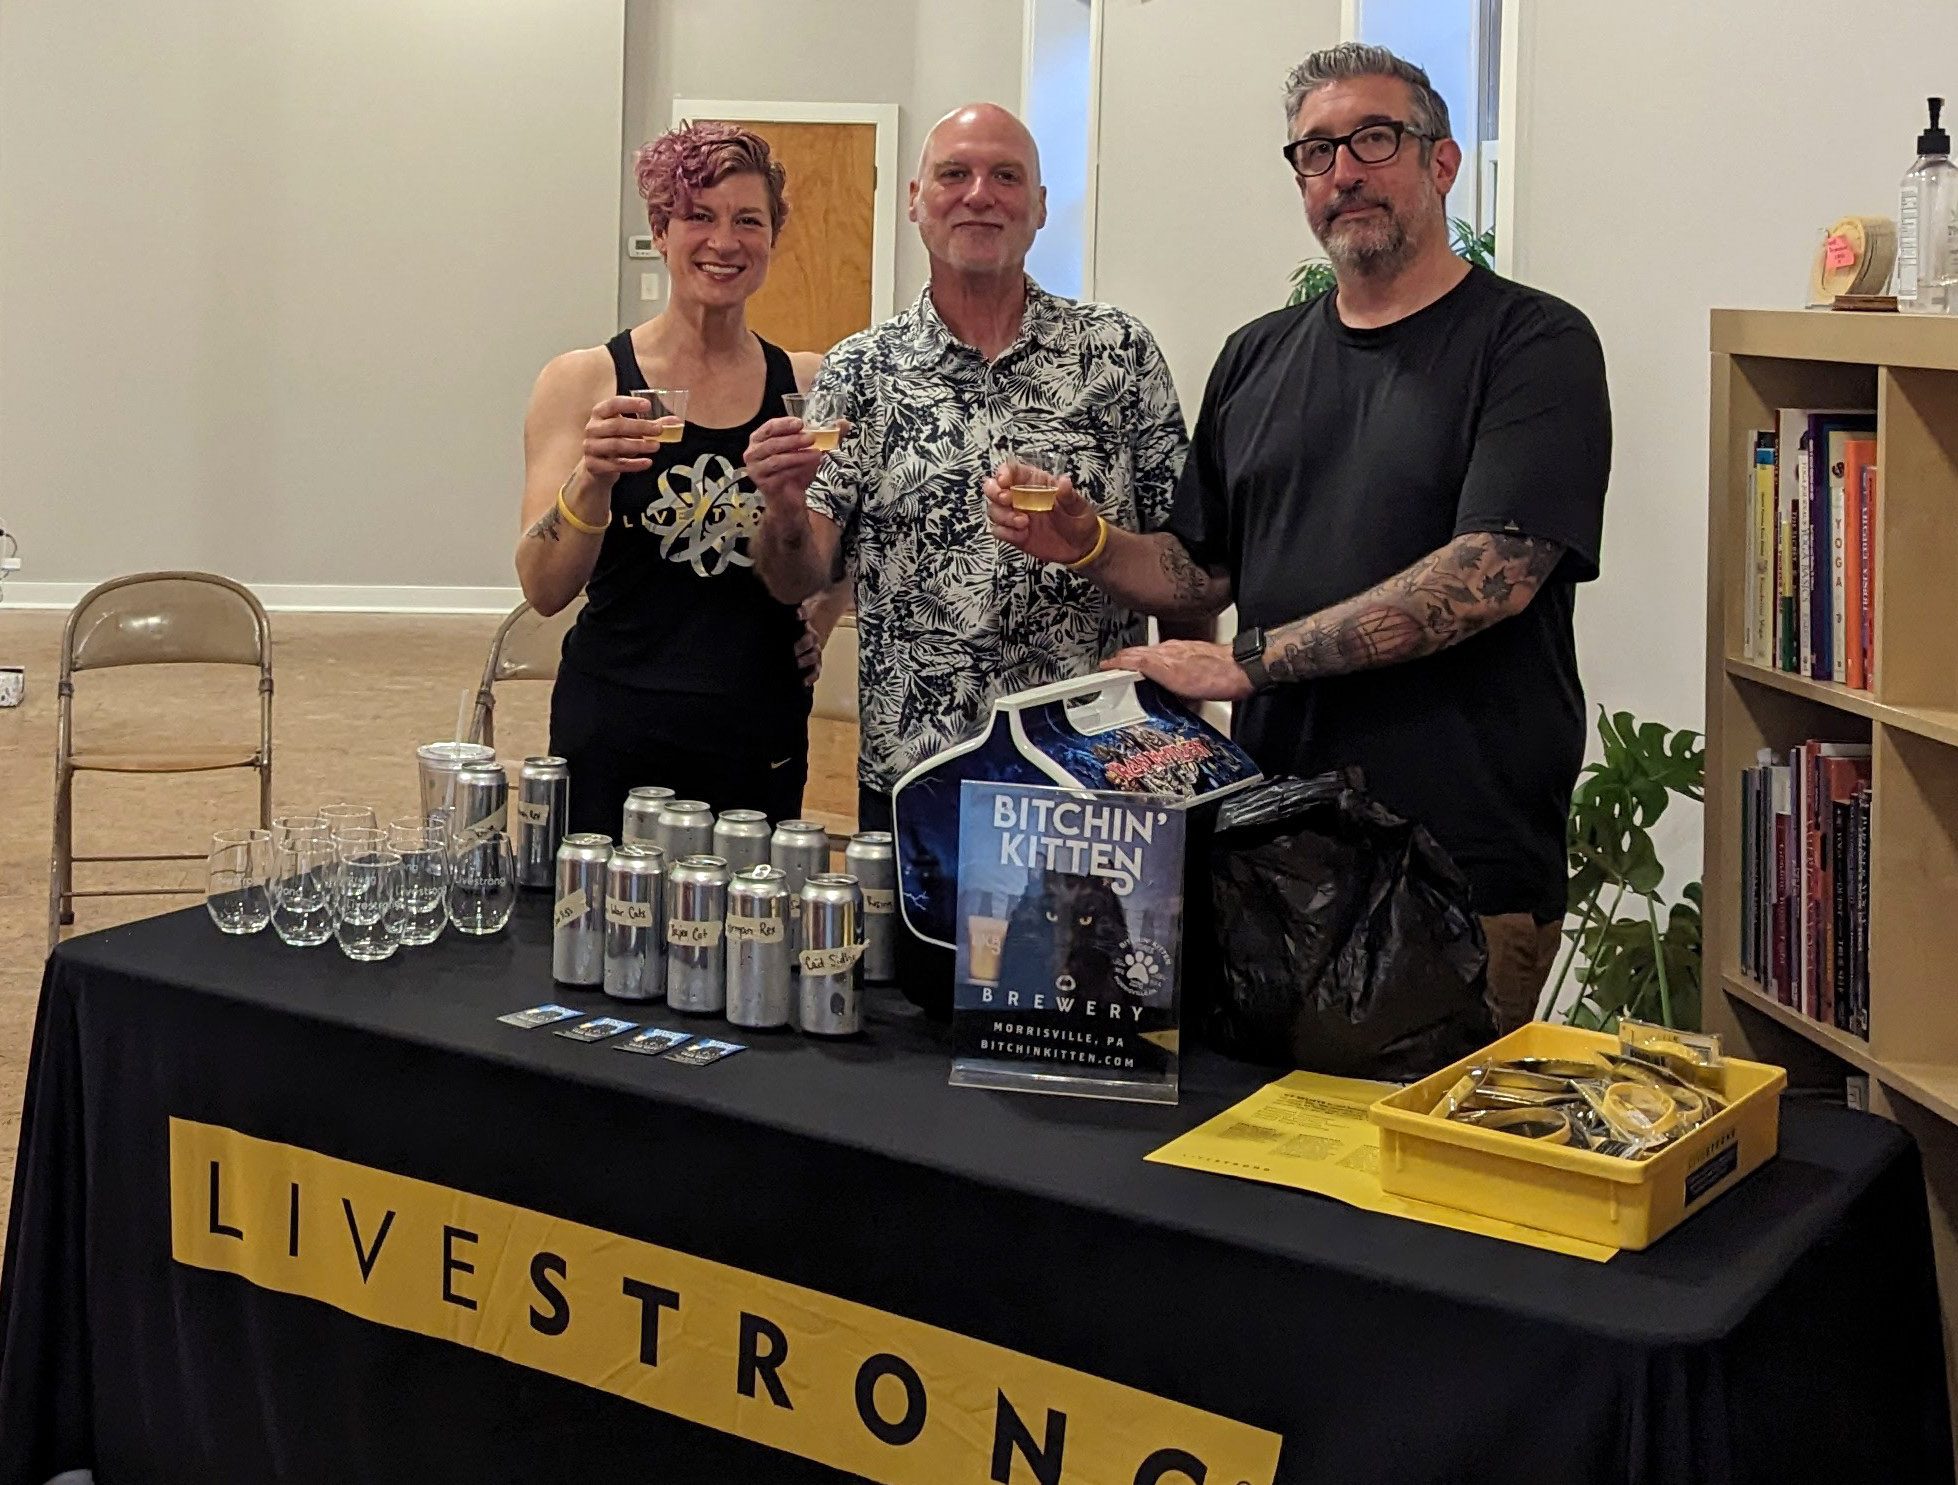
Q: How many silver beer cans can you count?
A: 12